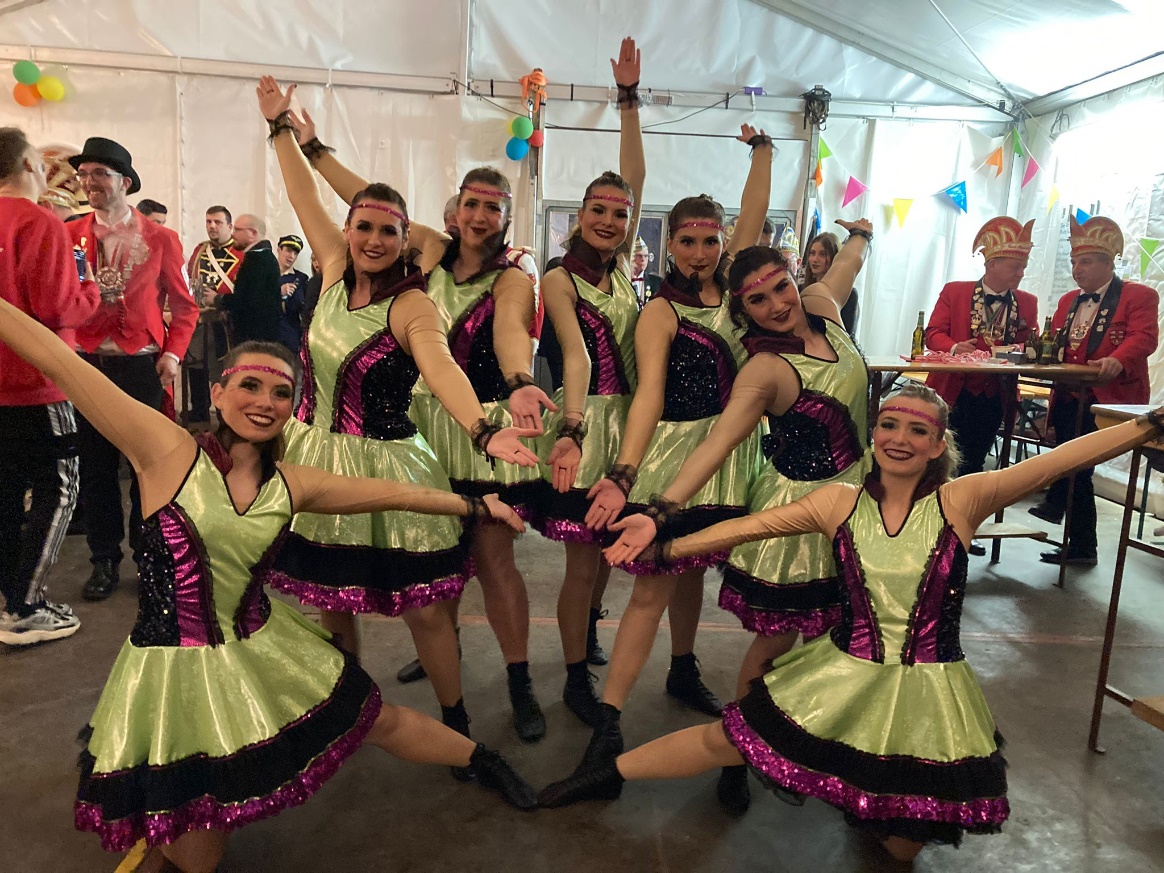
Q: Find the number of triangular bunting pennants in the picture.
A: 12